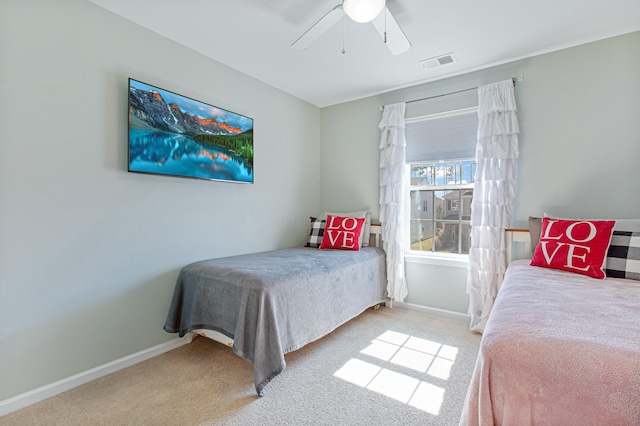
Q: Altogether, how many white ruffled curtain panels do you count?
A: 2